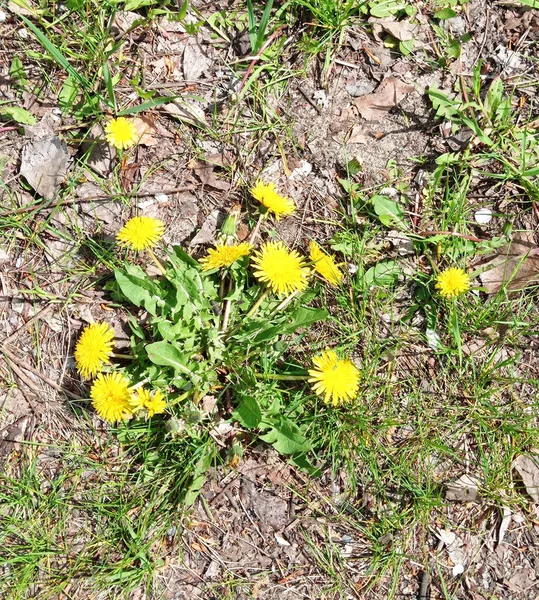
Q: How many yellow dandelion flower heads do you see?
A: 11